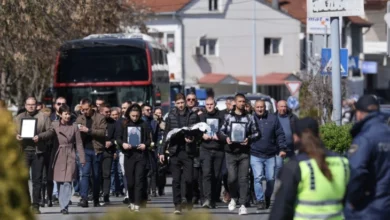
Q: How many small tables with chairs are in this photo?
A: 0